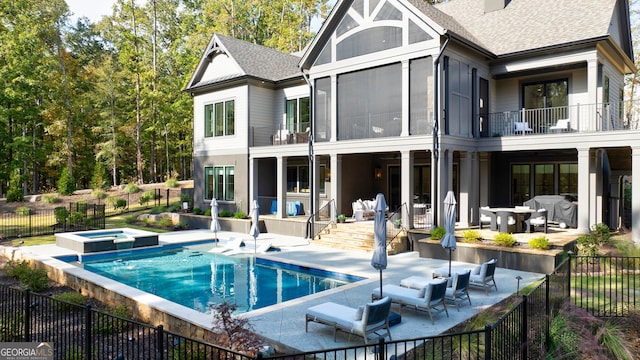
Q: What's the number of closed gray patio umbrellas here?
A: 4